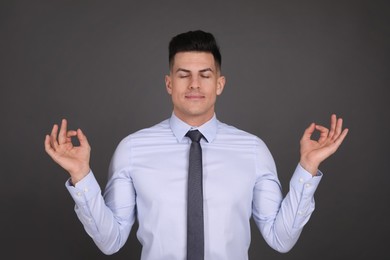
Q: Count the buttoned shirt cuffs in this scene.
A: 2